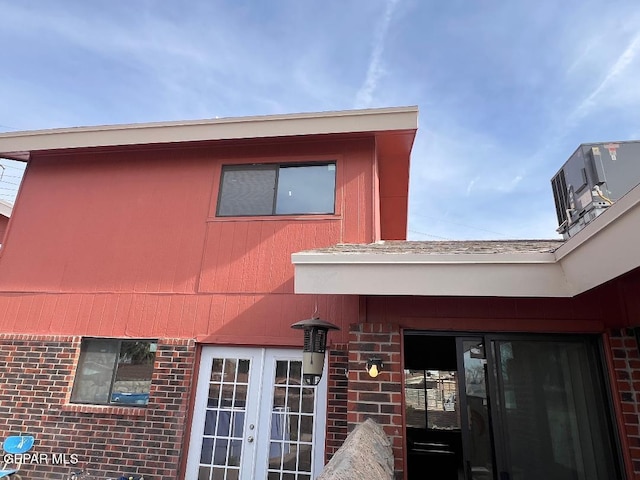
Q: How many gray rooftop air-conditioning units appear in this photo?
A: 1